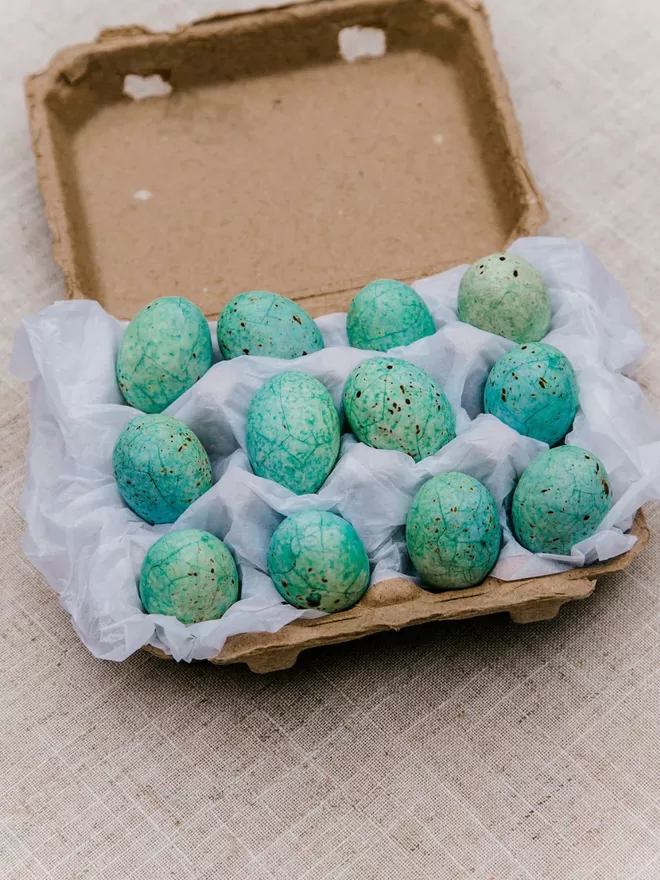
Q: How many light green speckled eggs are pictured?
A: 12